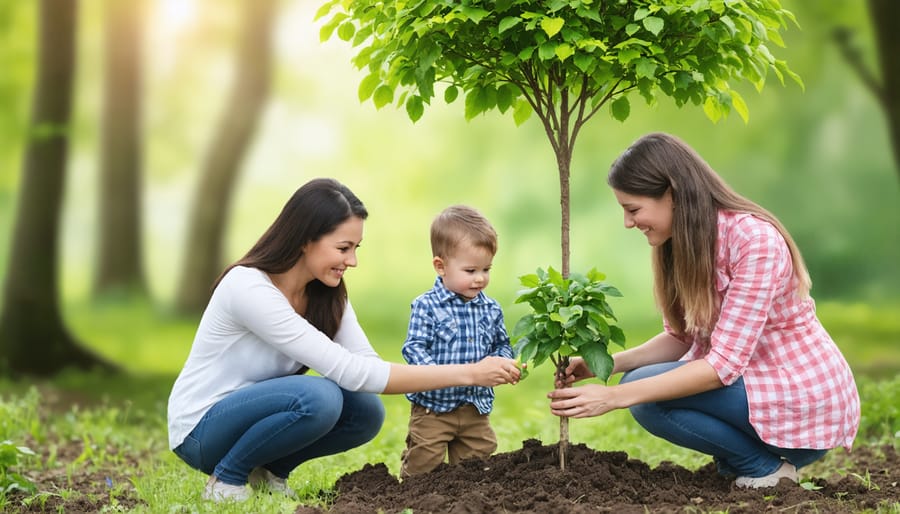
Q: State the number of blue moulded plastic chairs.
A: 0